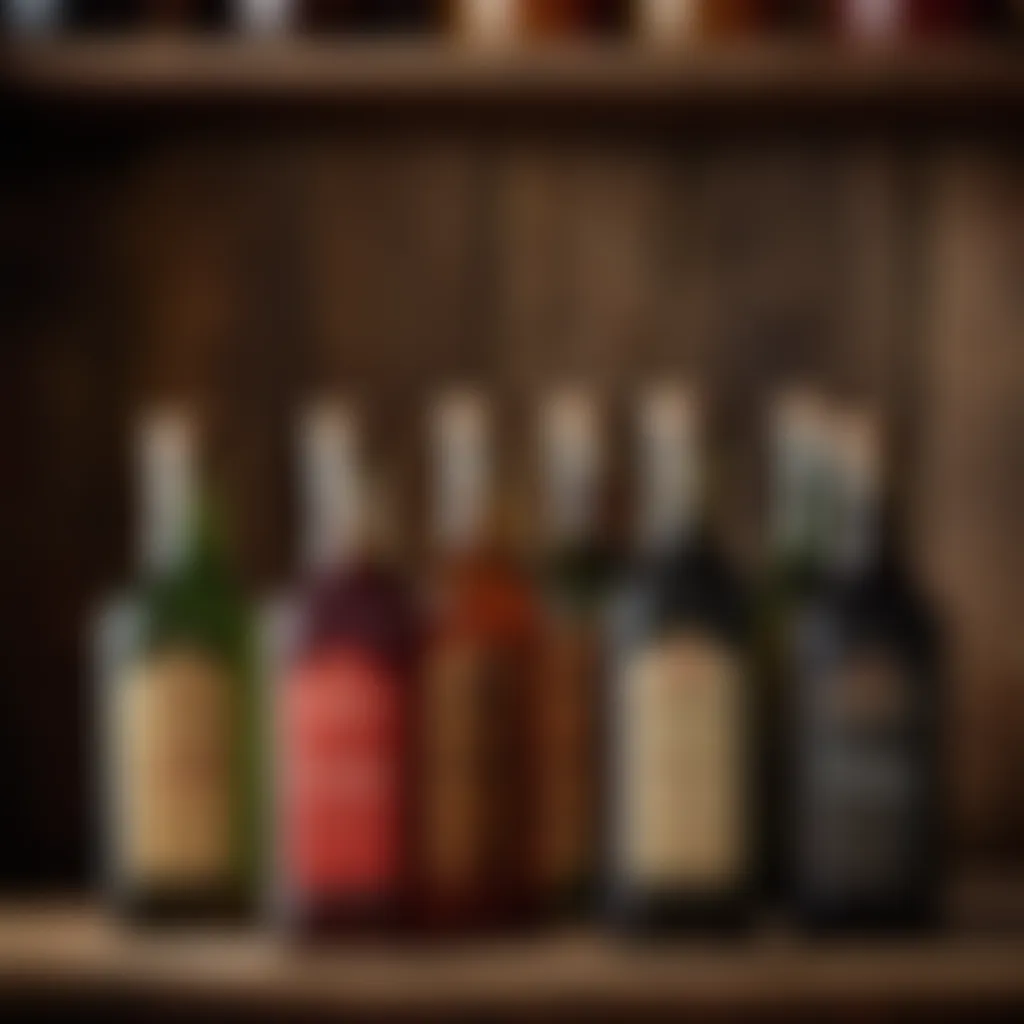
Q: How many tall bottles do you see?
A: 7